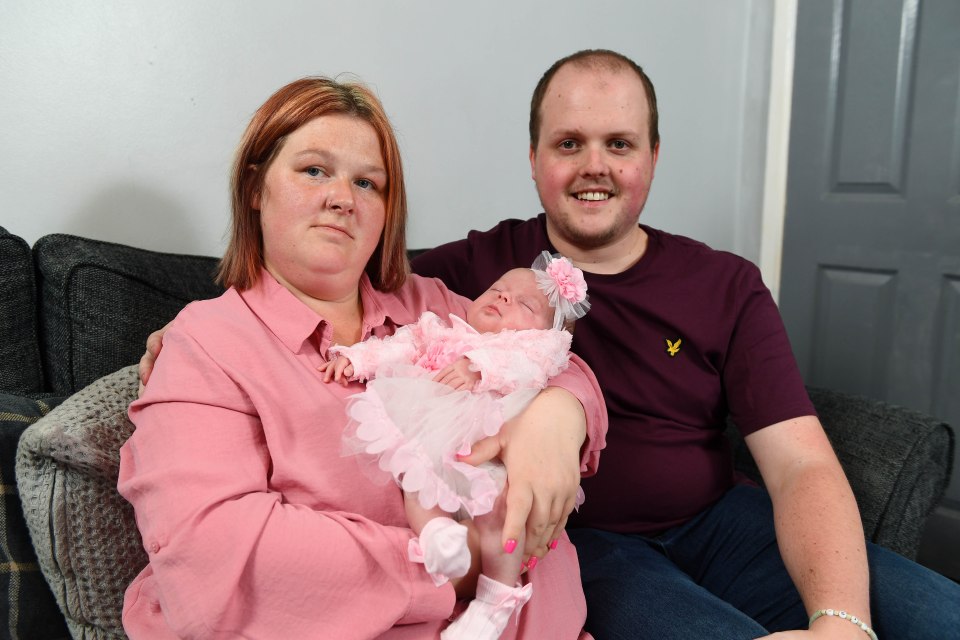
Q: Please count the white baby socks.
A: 2